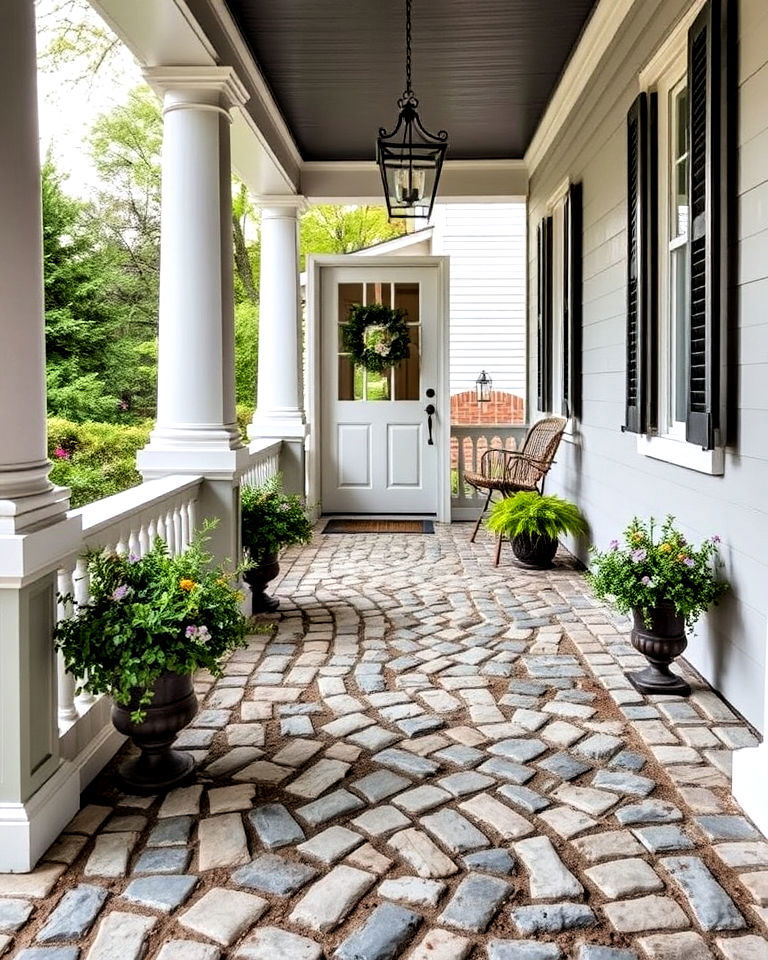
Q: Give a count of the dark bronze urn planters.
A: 3